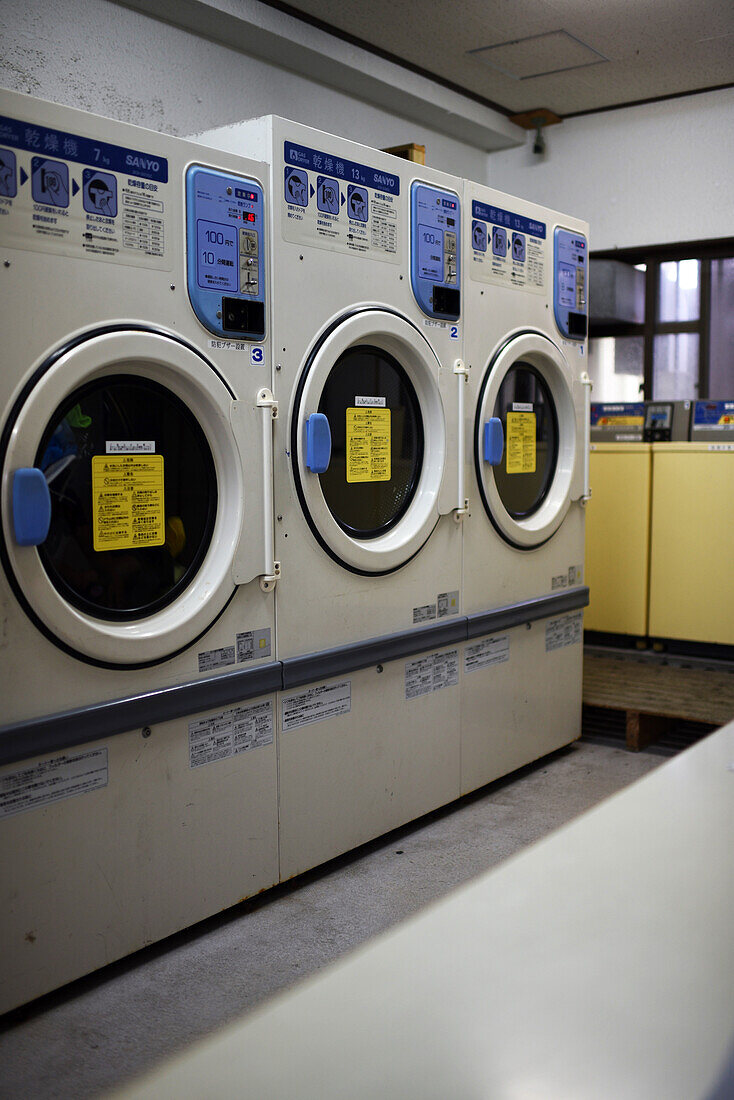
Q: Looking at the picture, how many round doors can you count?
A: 3